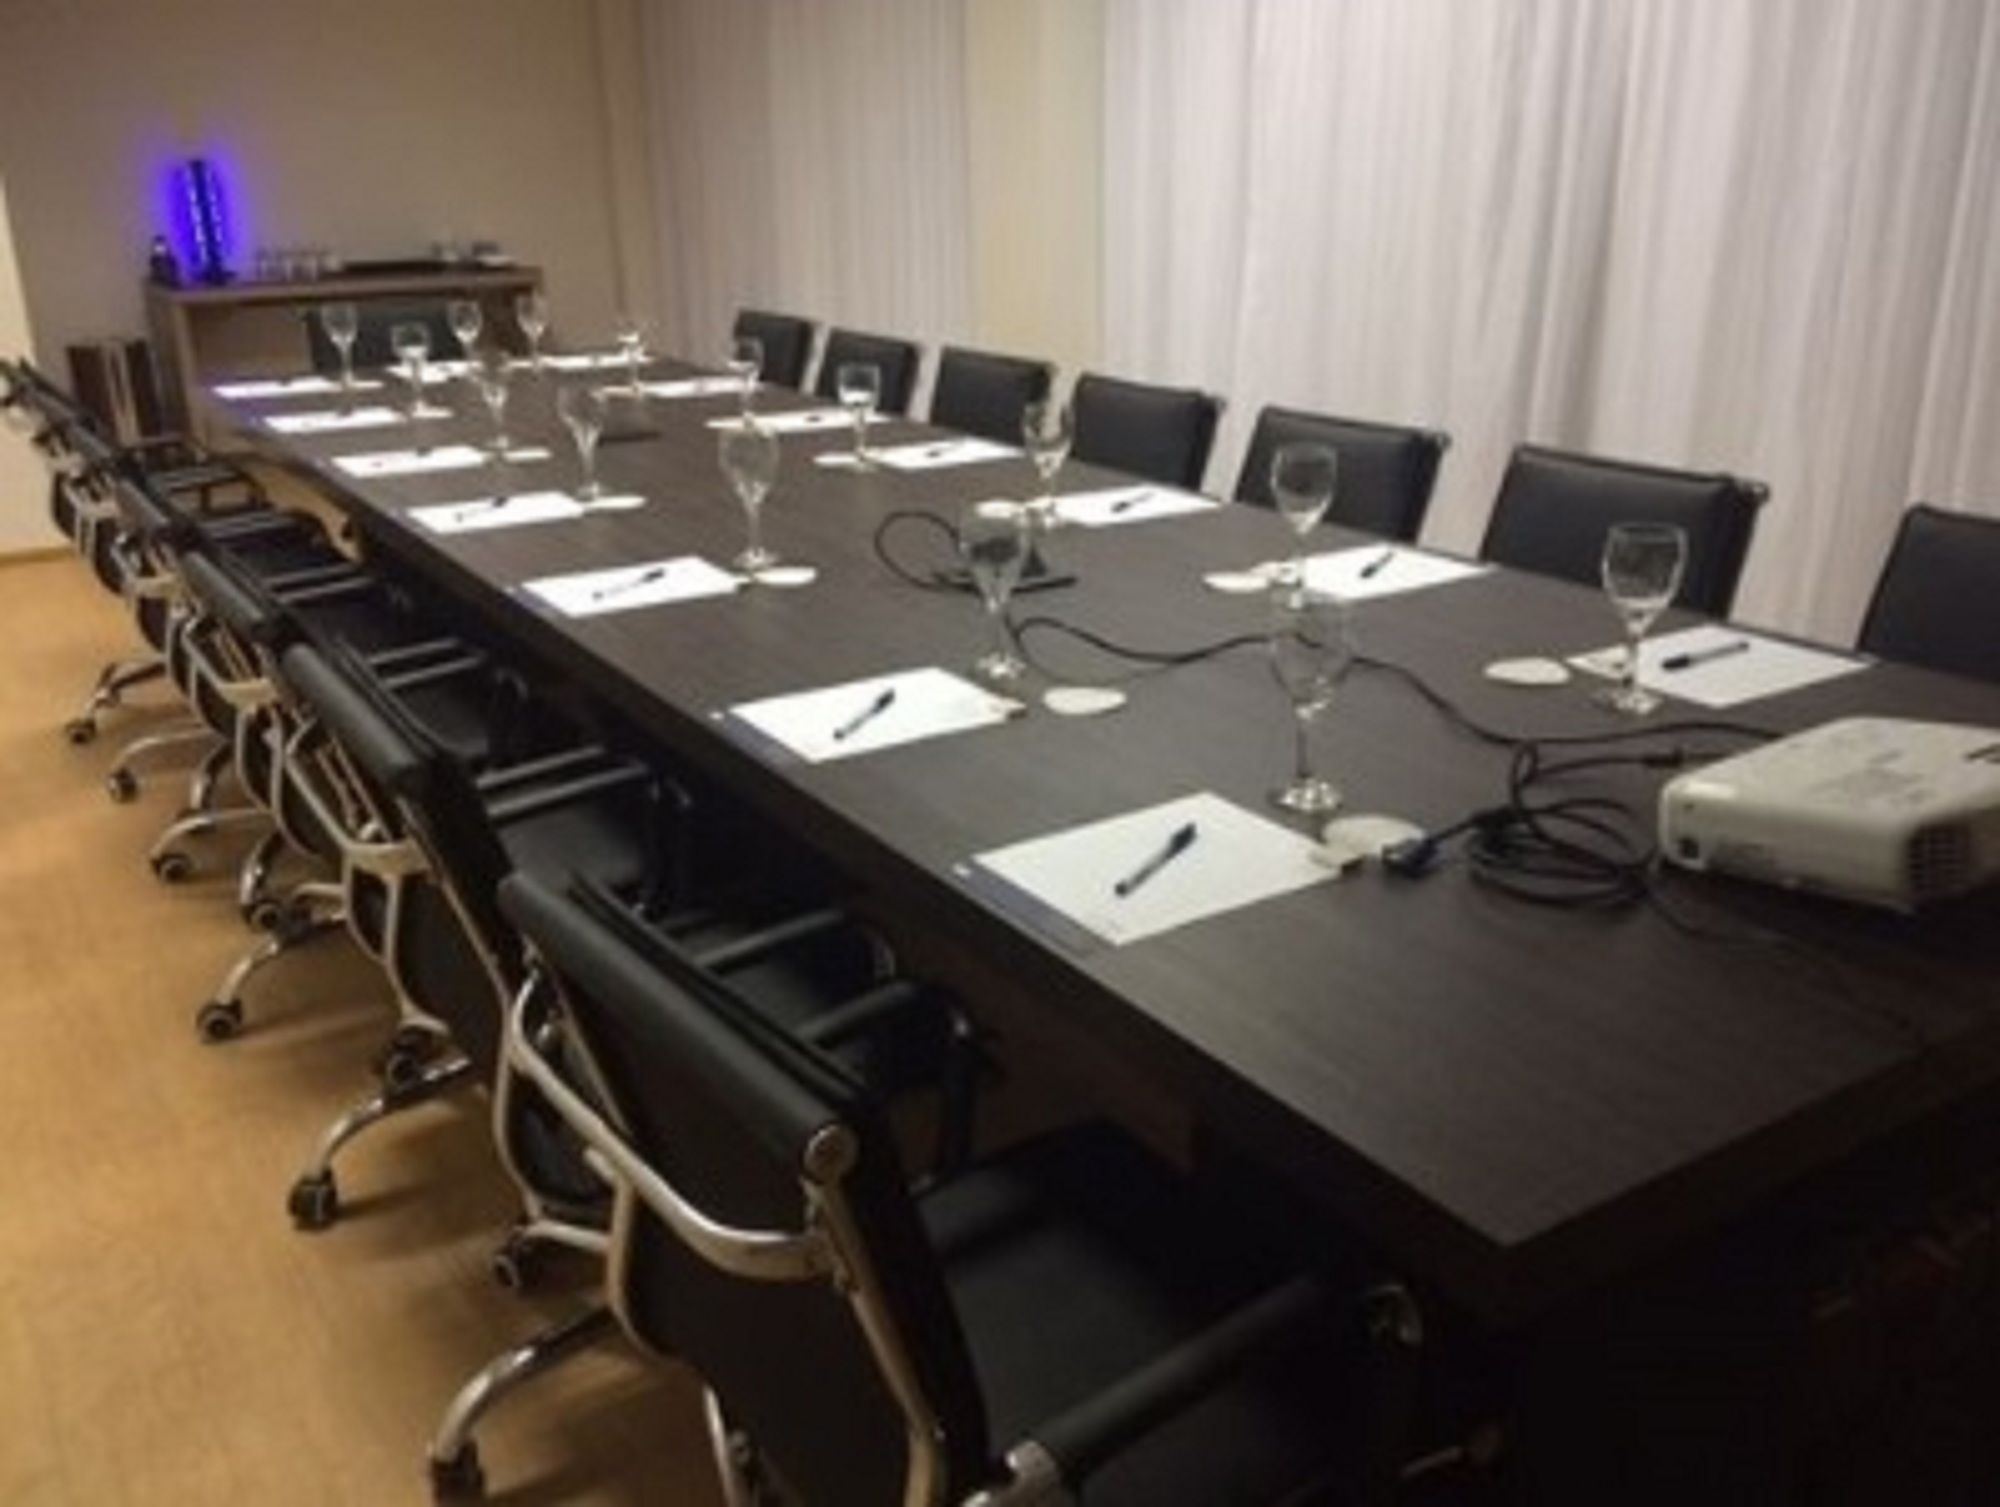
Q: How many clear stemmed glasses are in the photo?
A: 15